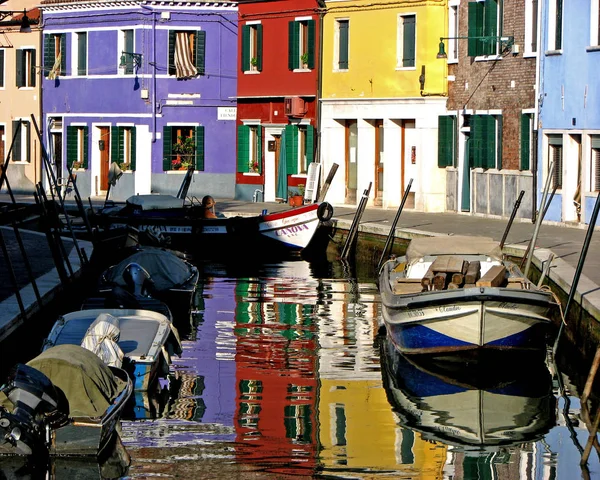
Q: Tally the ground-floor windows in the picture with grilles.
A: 2